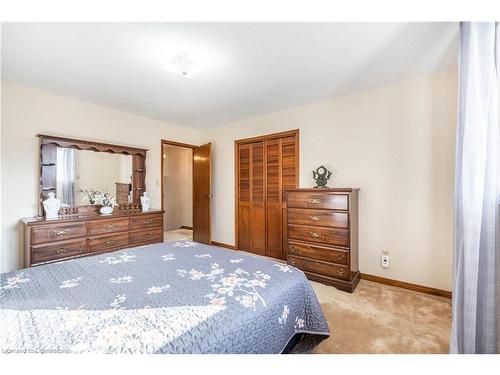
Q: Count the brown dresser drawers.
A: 11